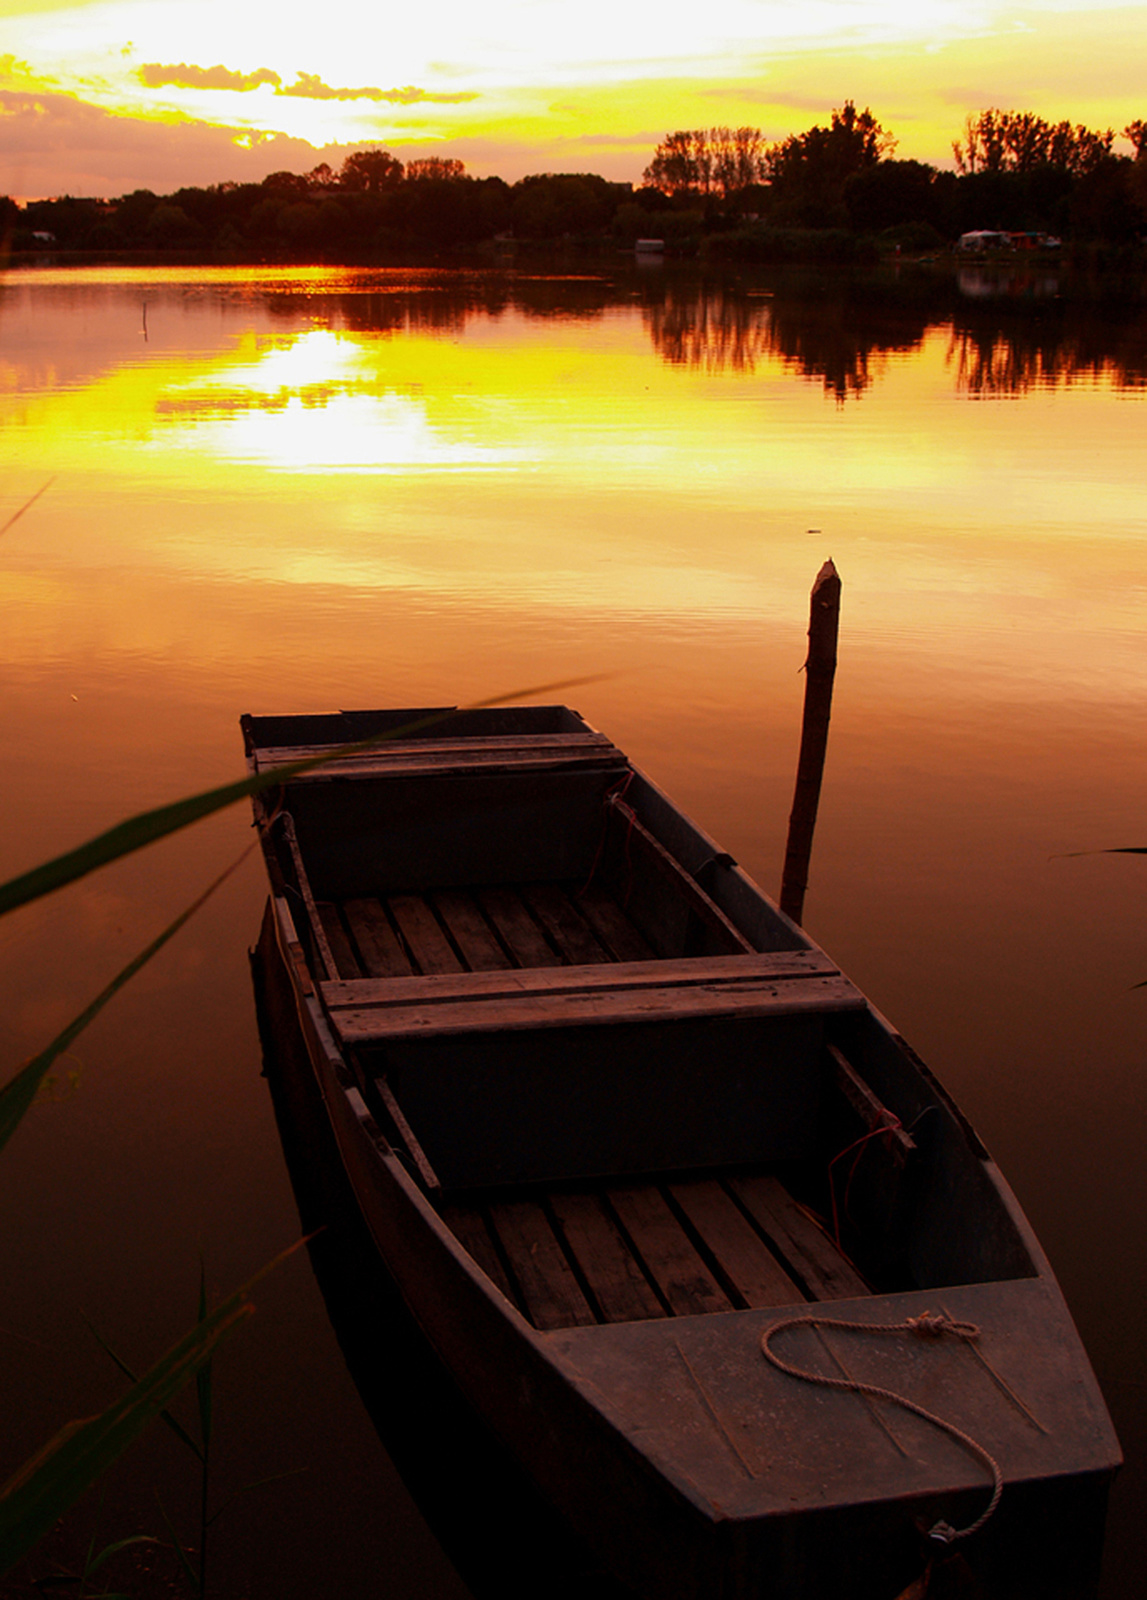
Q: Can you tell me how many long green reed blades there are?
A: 3